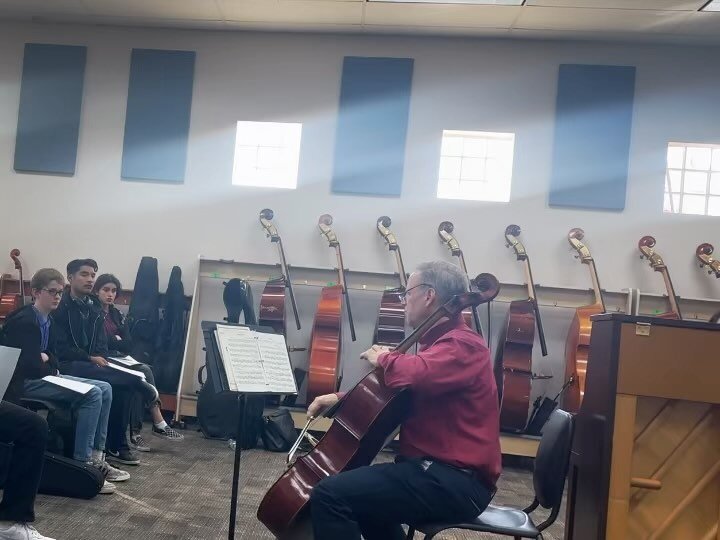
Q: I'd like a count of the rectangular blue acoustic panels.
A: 4